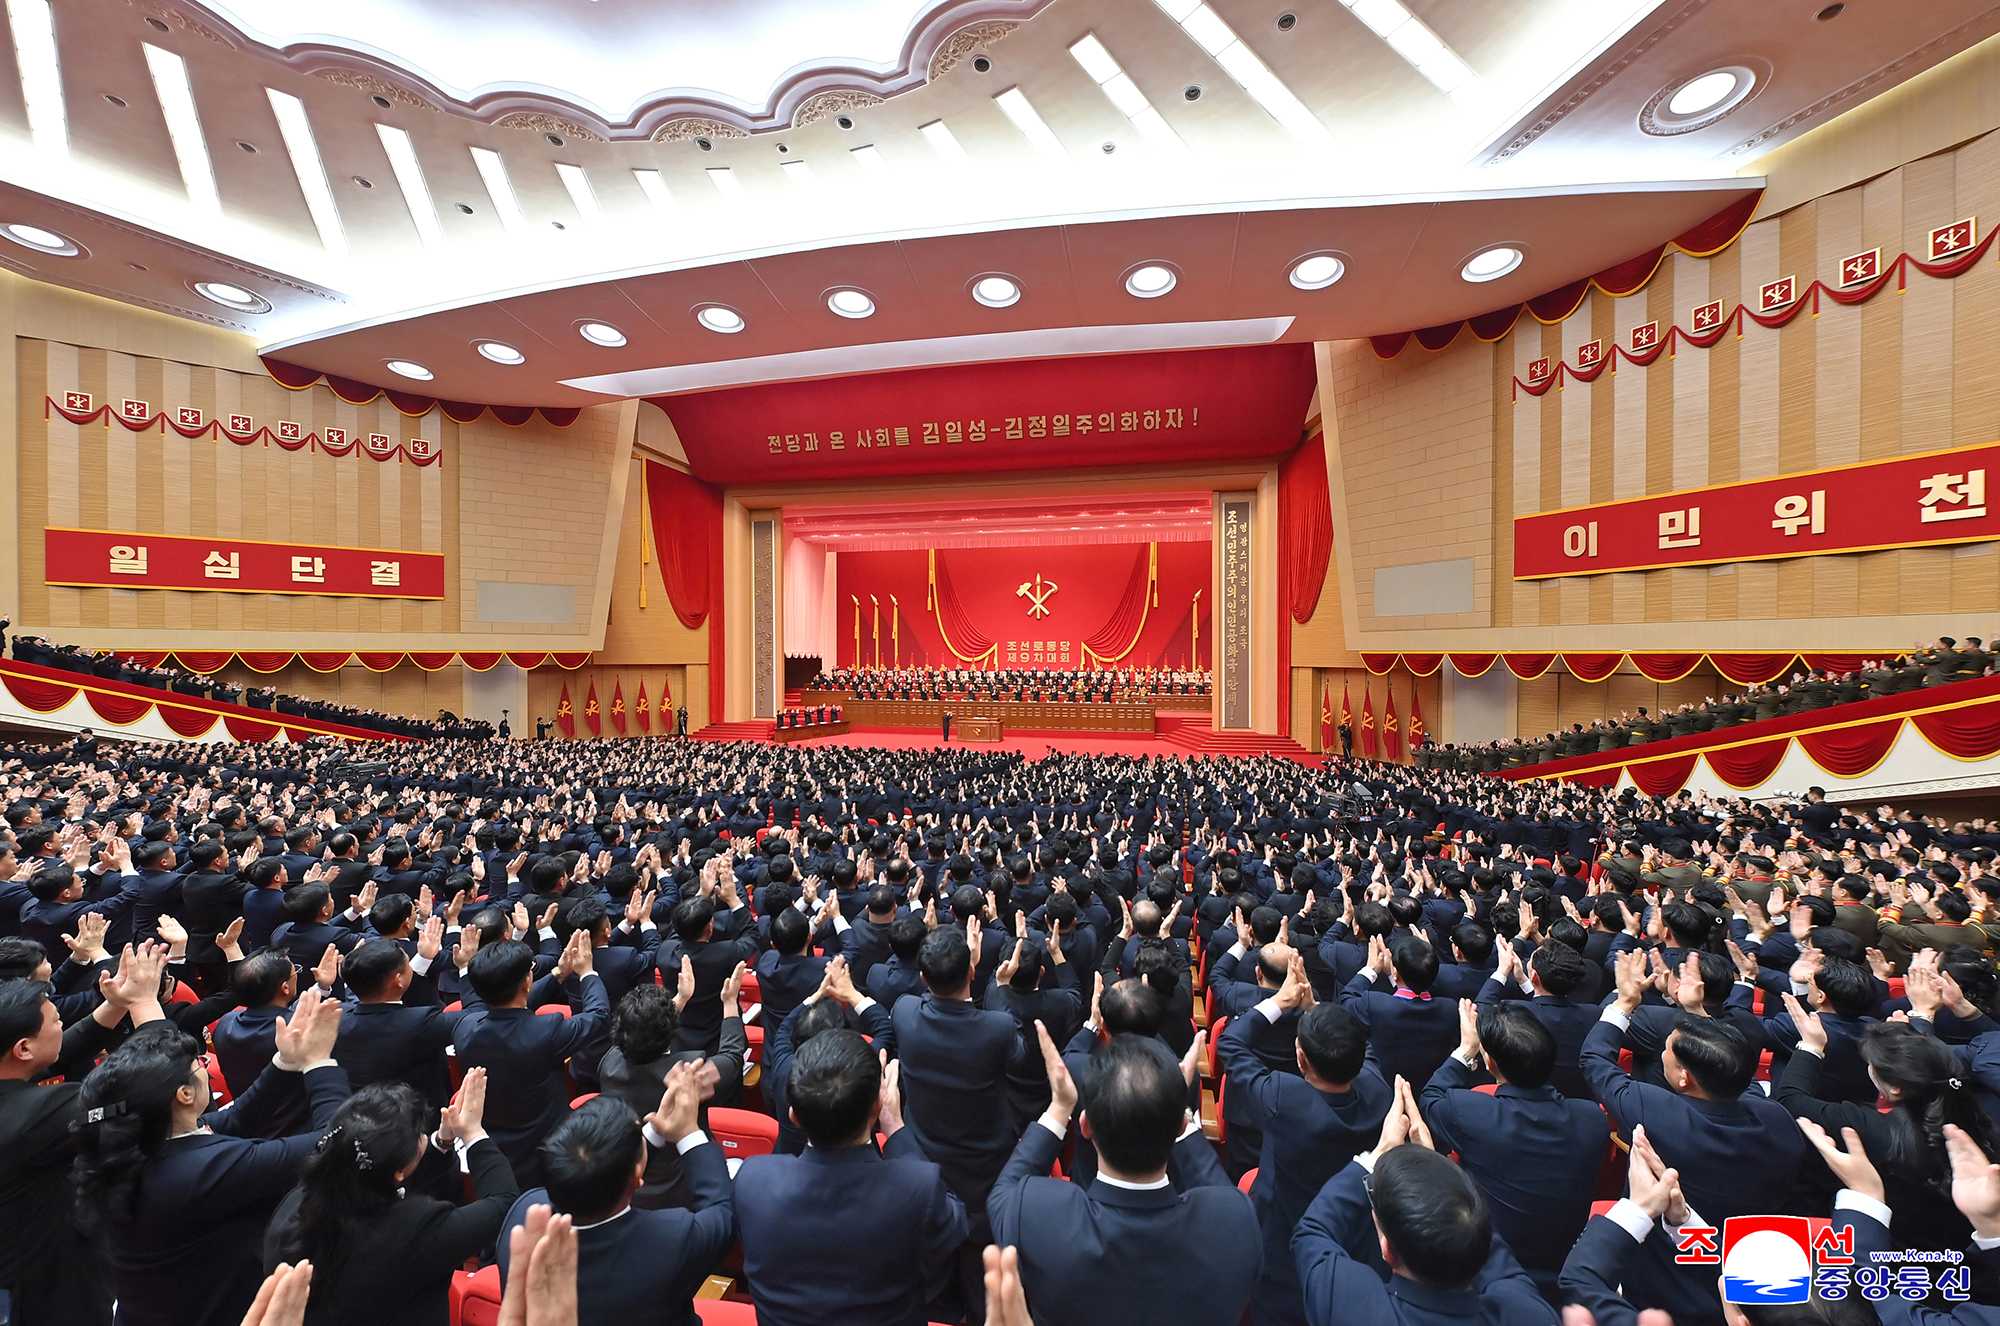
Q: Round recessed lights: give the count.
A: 12